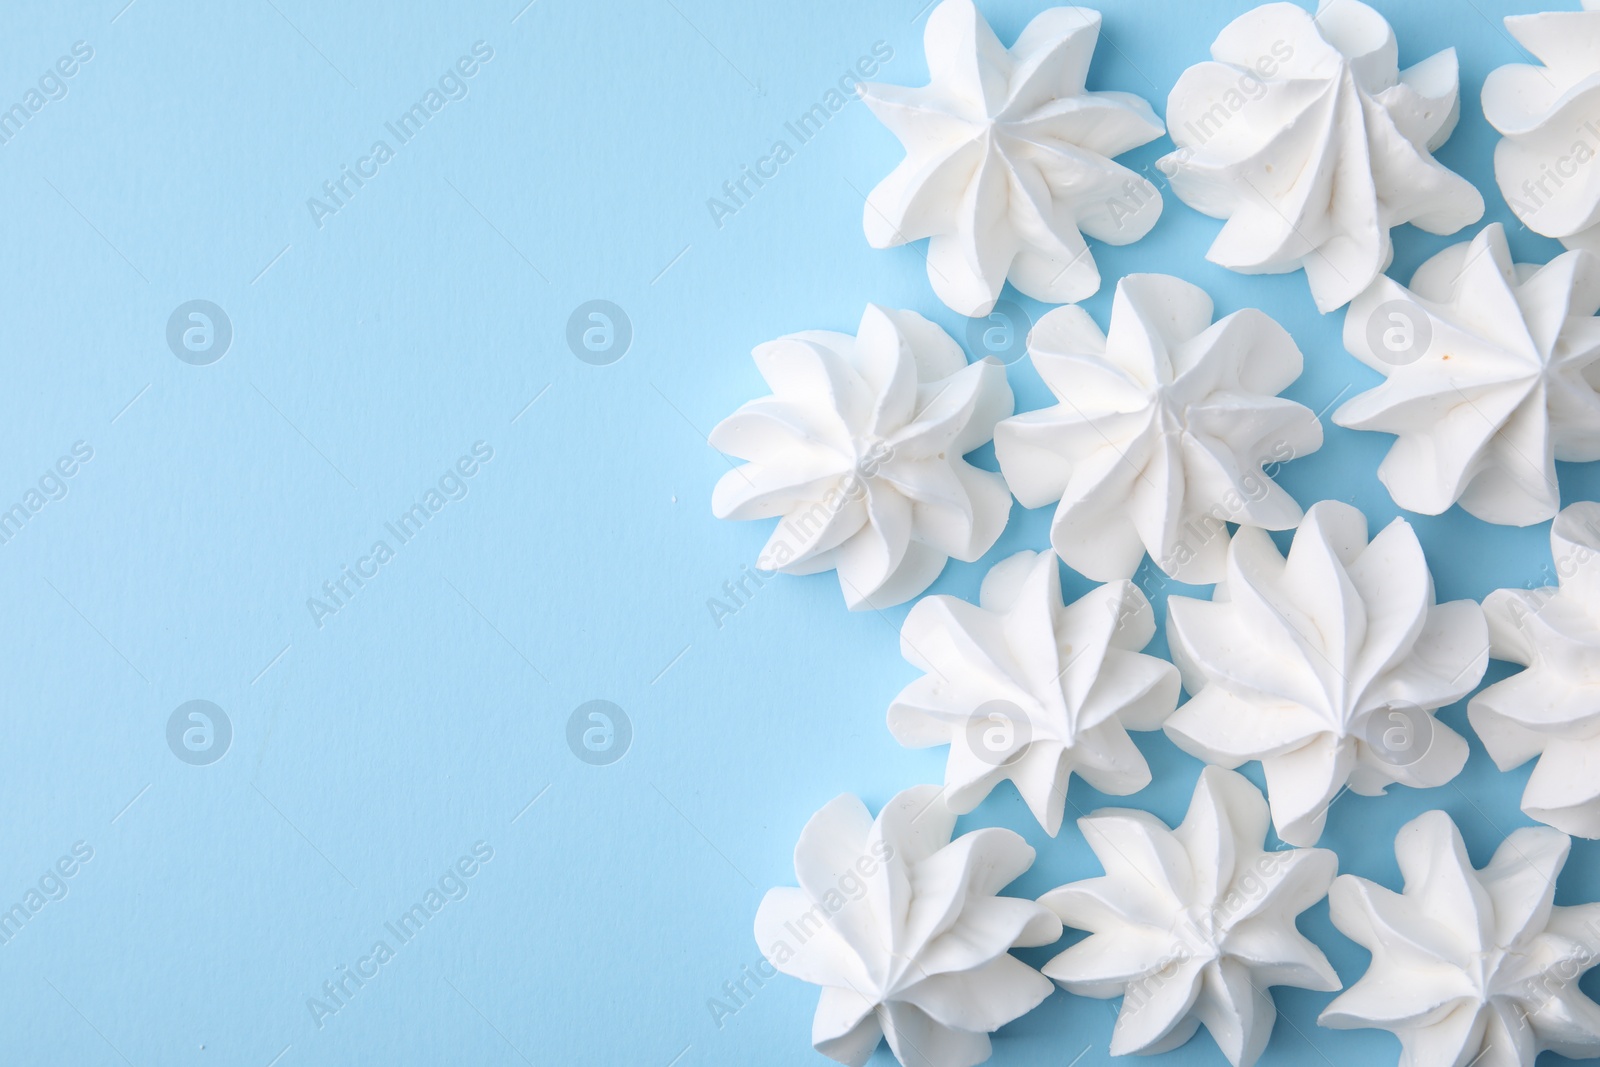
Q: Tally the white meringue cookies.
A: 12